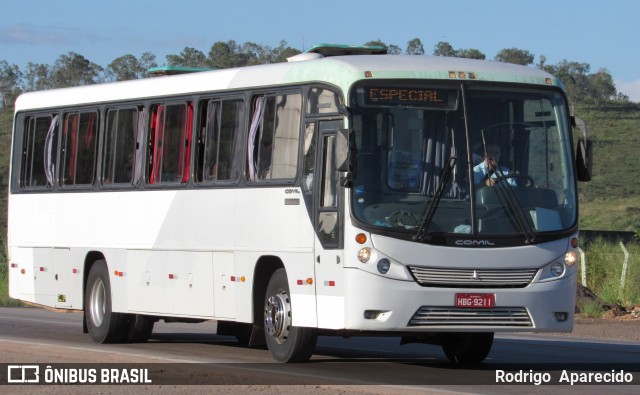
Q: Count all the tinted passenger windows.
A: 6